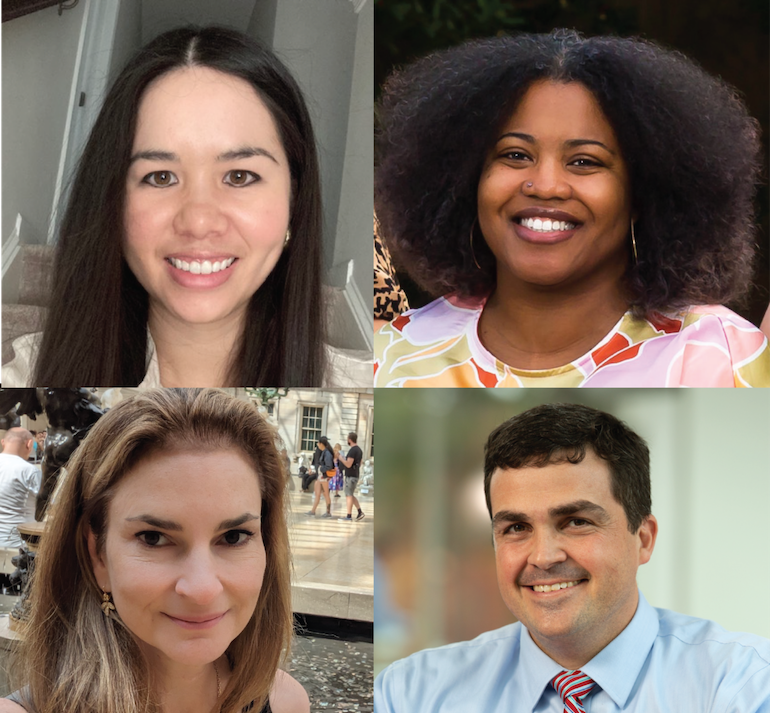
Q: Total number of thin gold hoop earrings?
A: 2